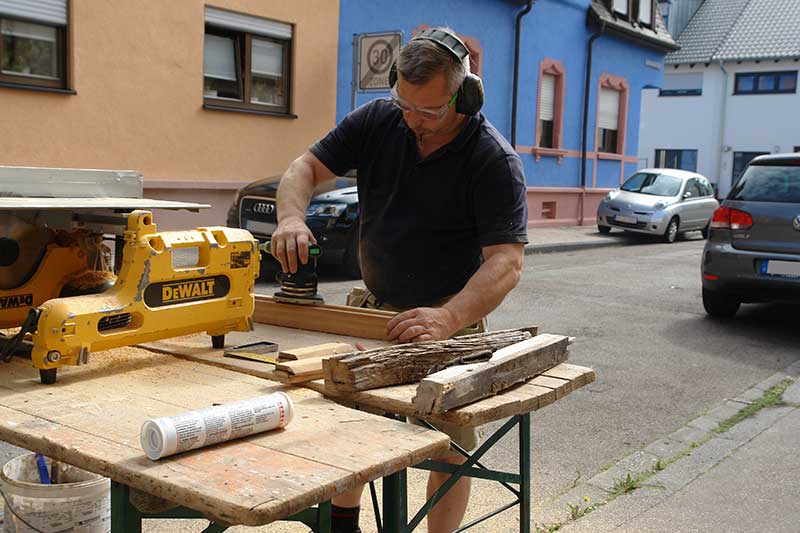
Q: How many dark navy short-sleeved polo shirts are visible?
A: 1